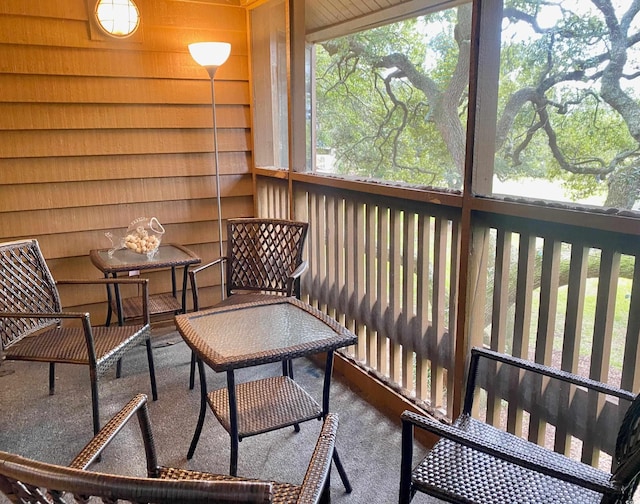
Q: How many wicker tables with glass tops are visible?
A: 2